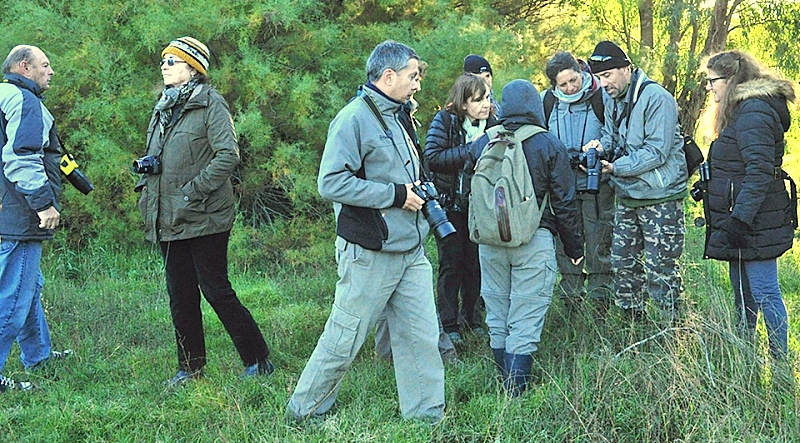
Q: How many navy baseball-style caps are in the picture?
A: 0